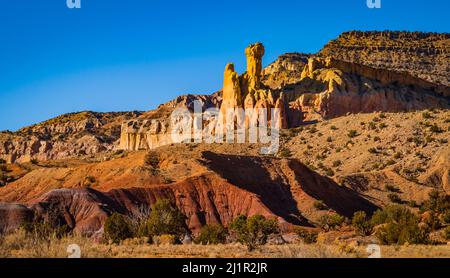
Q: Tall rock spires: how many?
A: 2